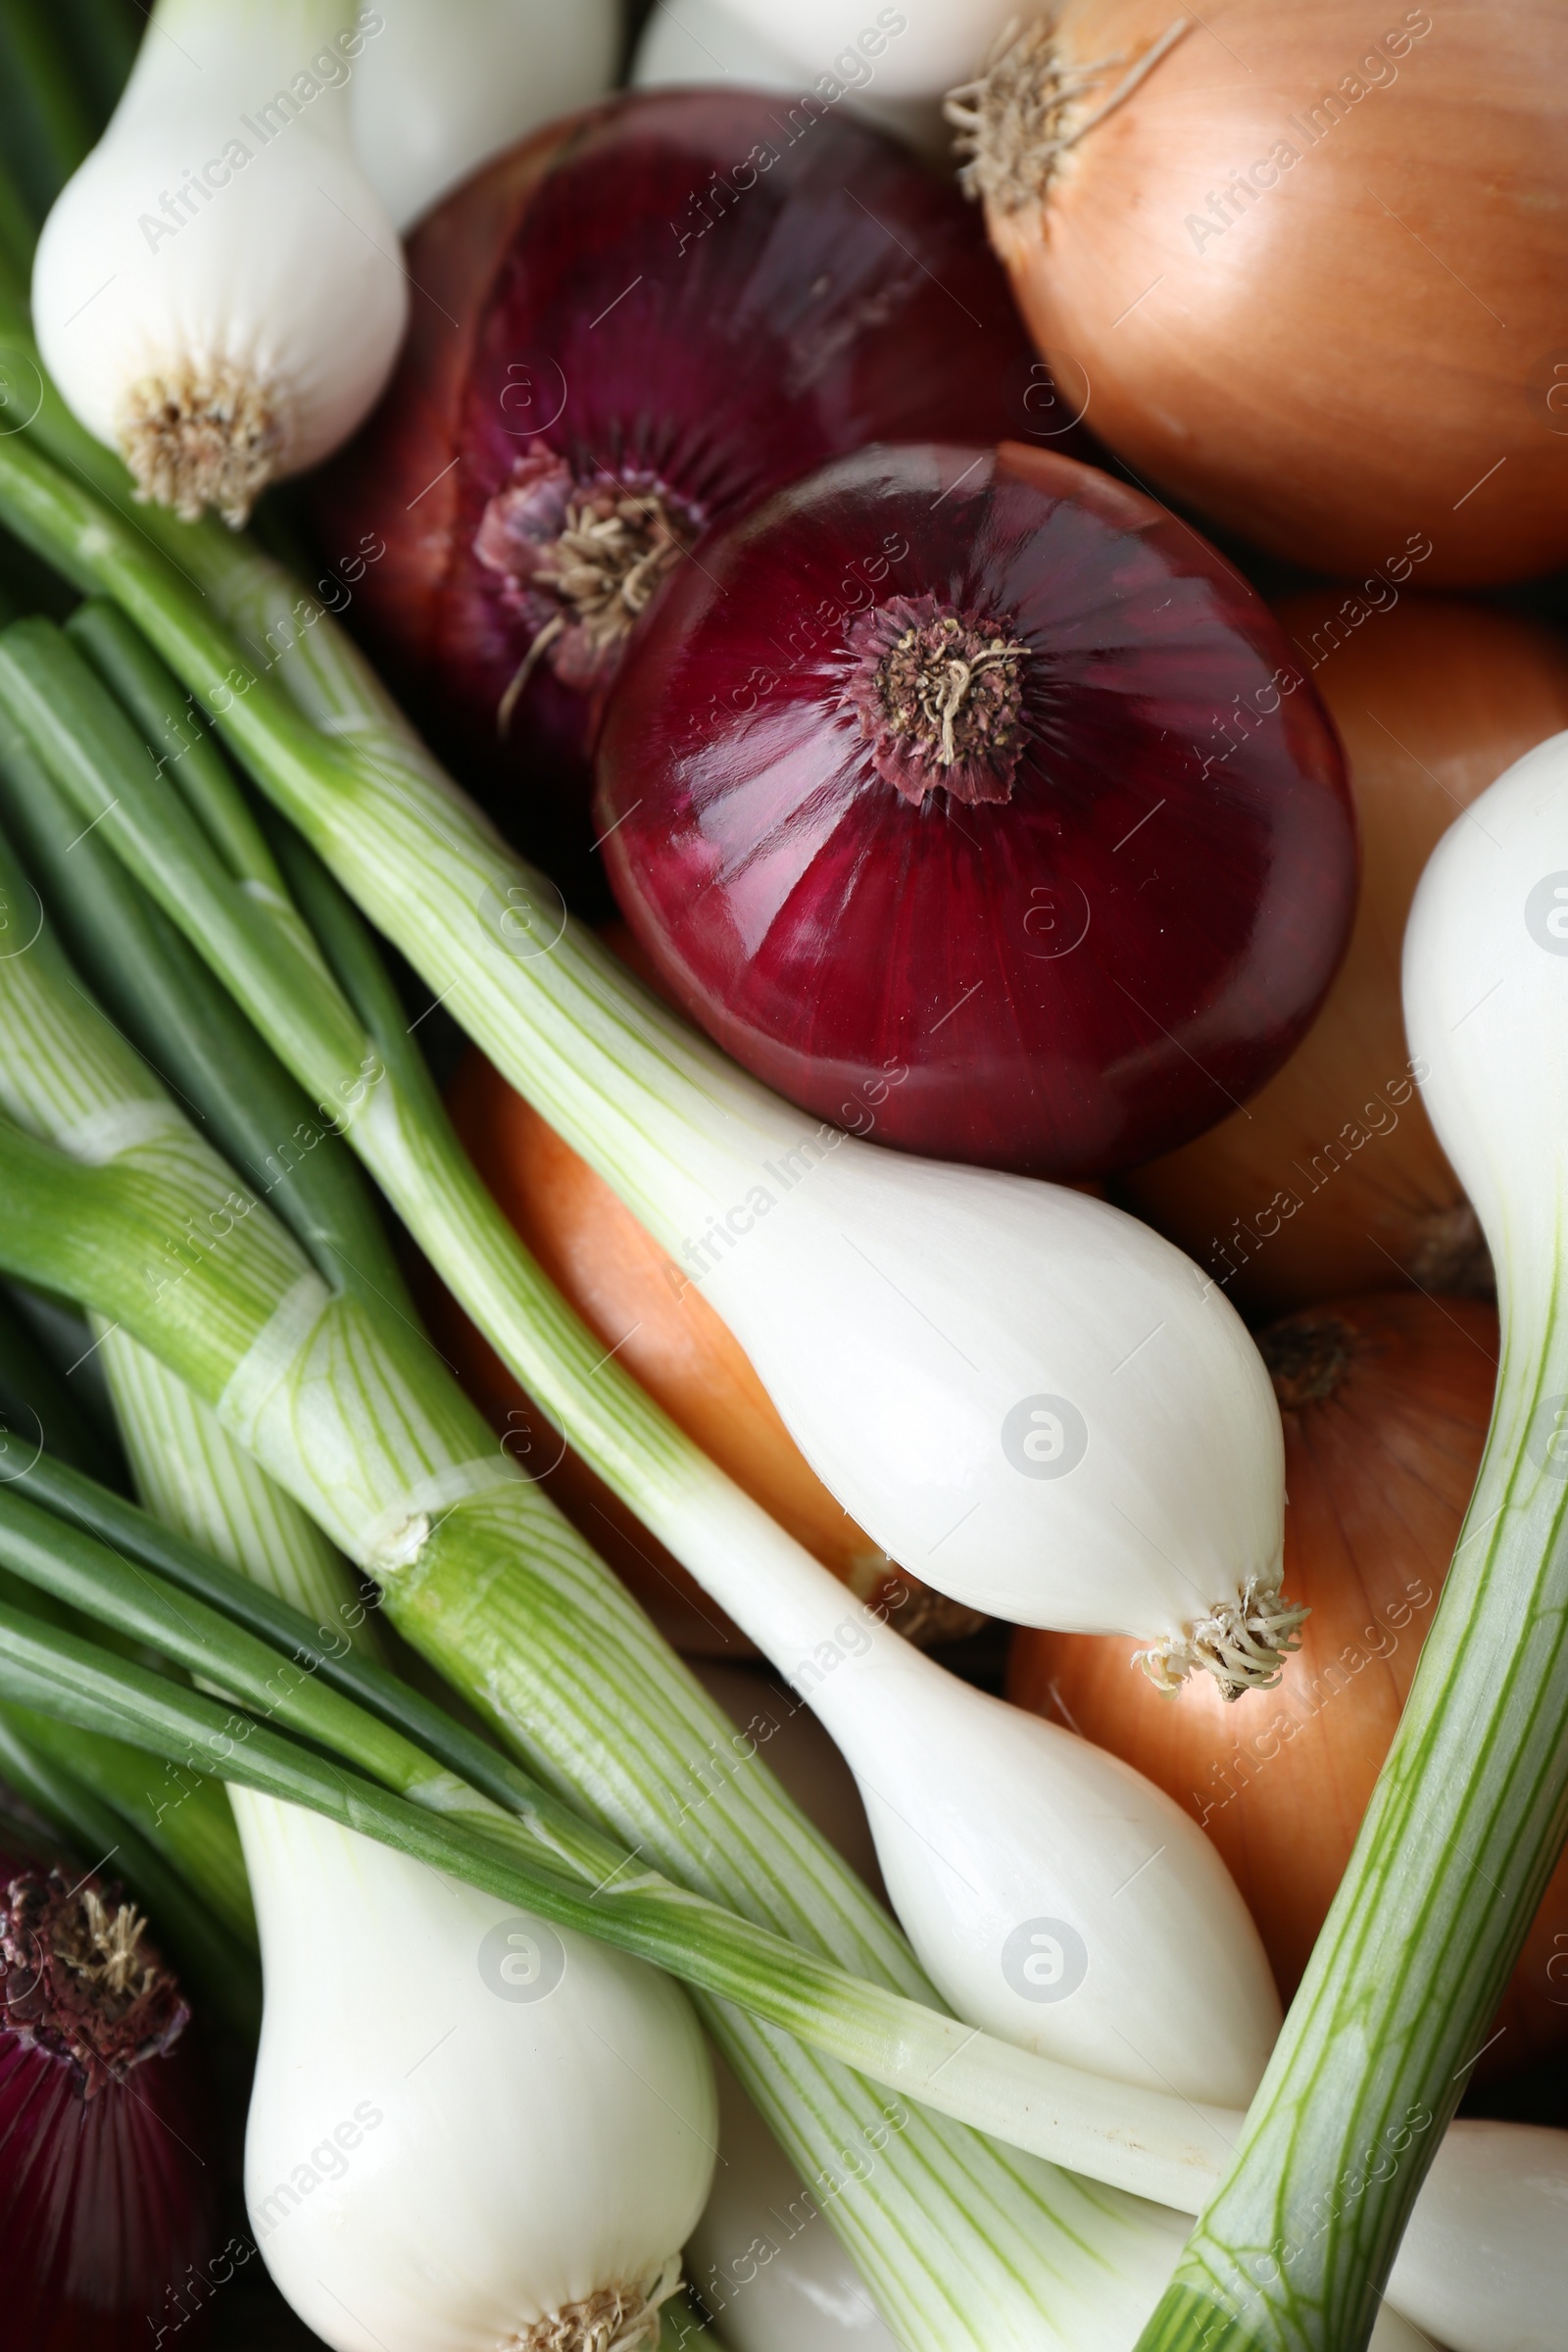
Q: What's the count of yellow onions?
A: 4